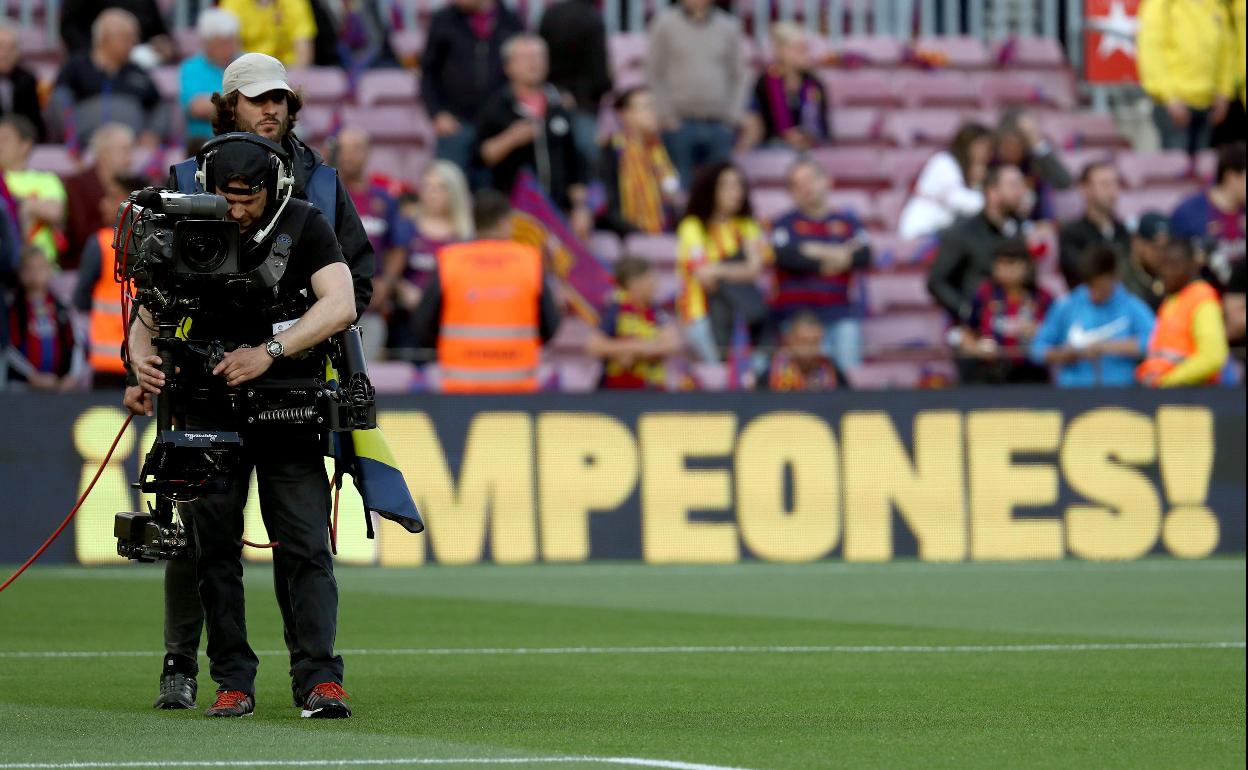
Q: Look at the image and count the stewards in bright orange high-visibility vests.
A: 3